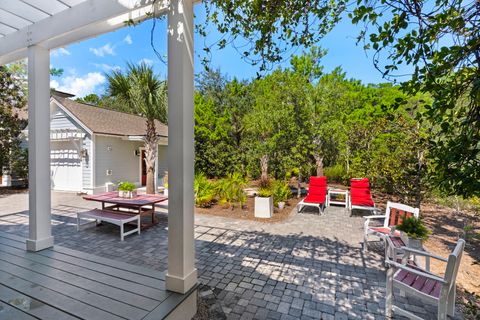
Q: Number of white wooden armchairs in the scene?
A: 2